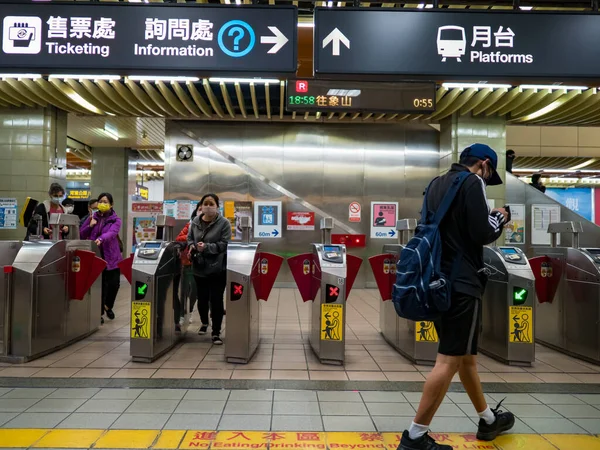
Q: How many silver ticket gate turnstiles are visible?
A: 7